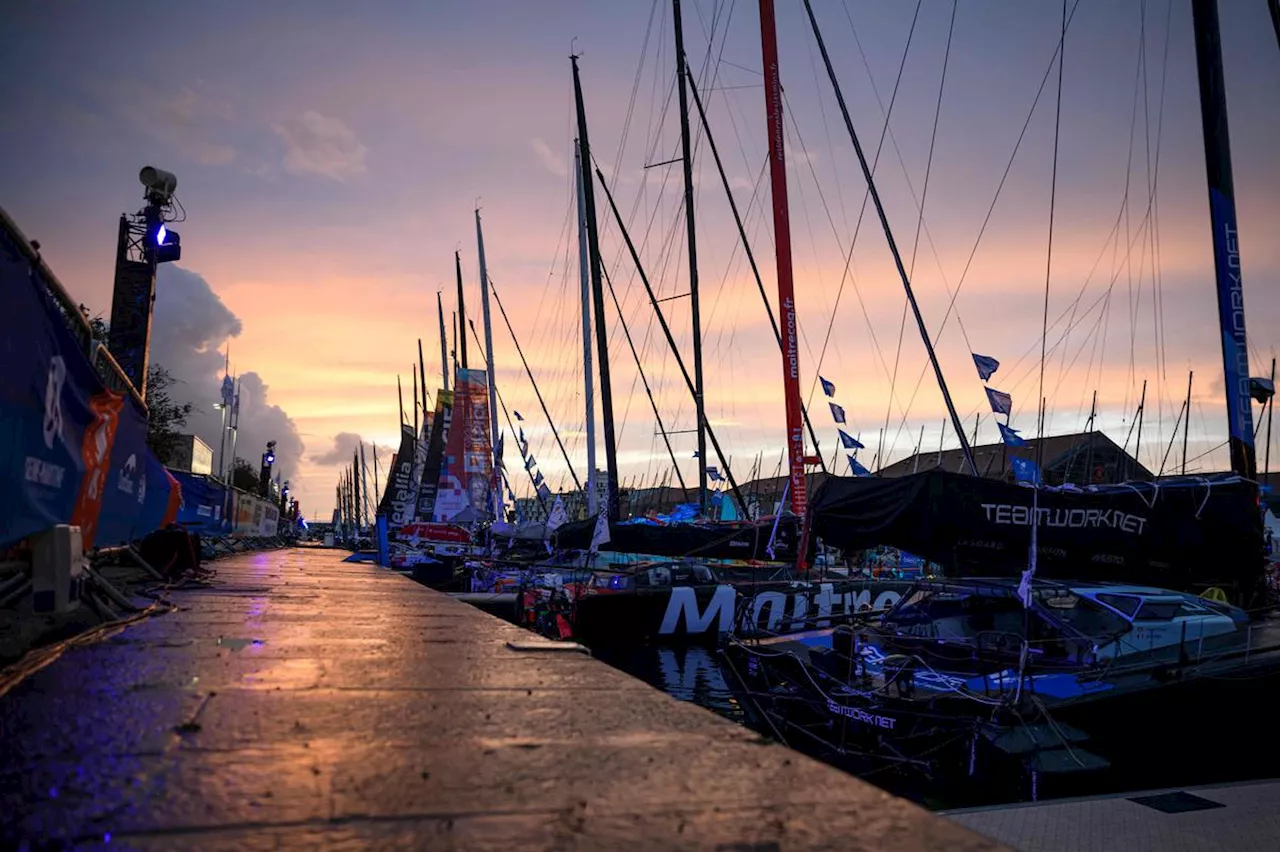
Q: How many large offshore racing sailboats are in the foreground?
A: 2